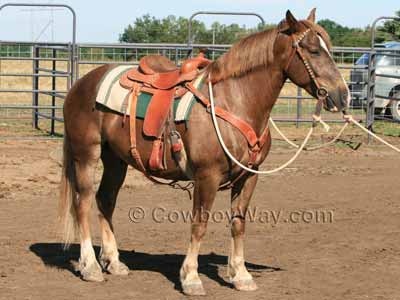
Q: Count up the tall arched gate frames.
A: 3